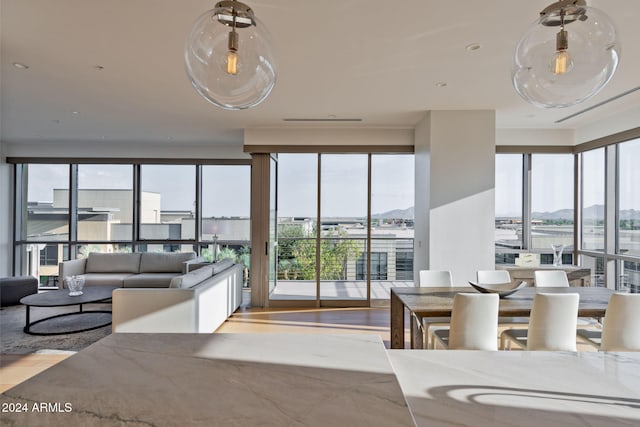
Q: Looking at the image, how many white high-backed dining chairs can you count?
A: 6